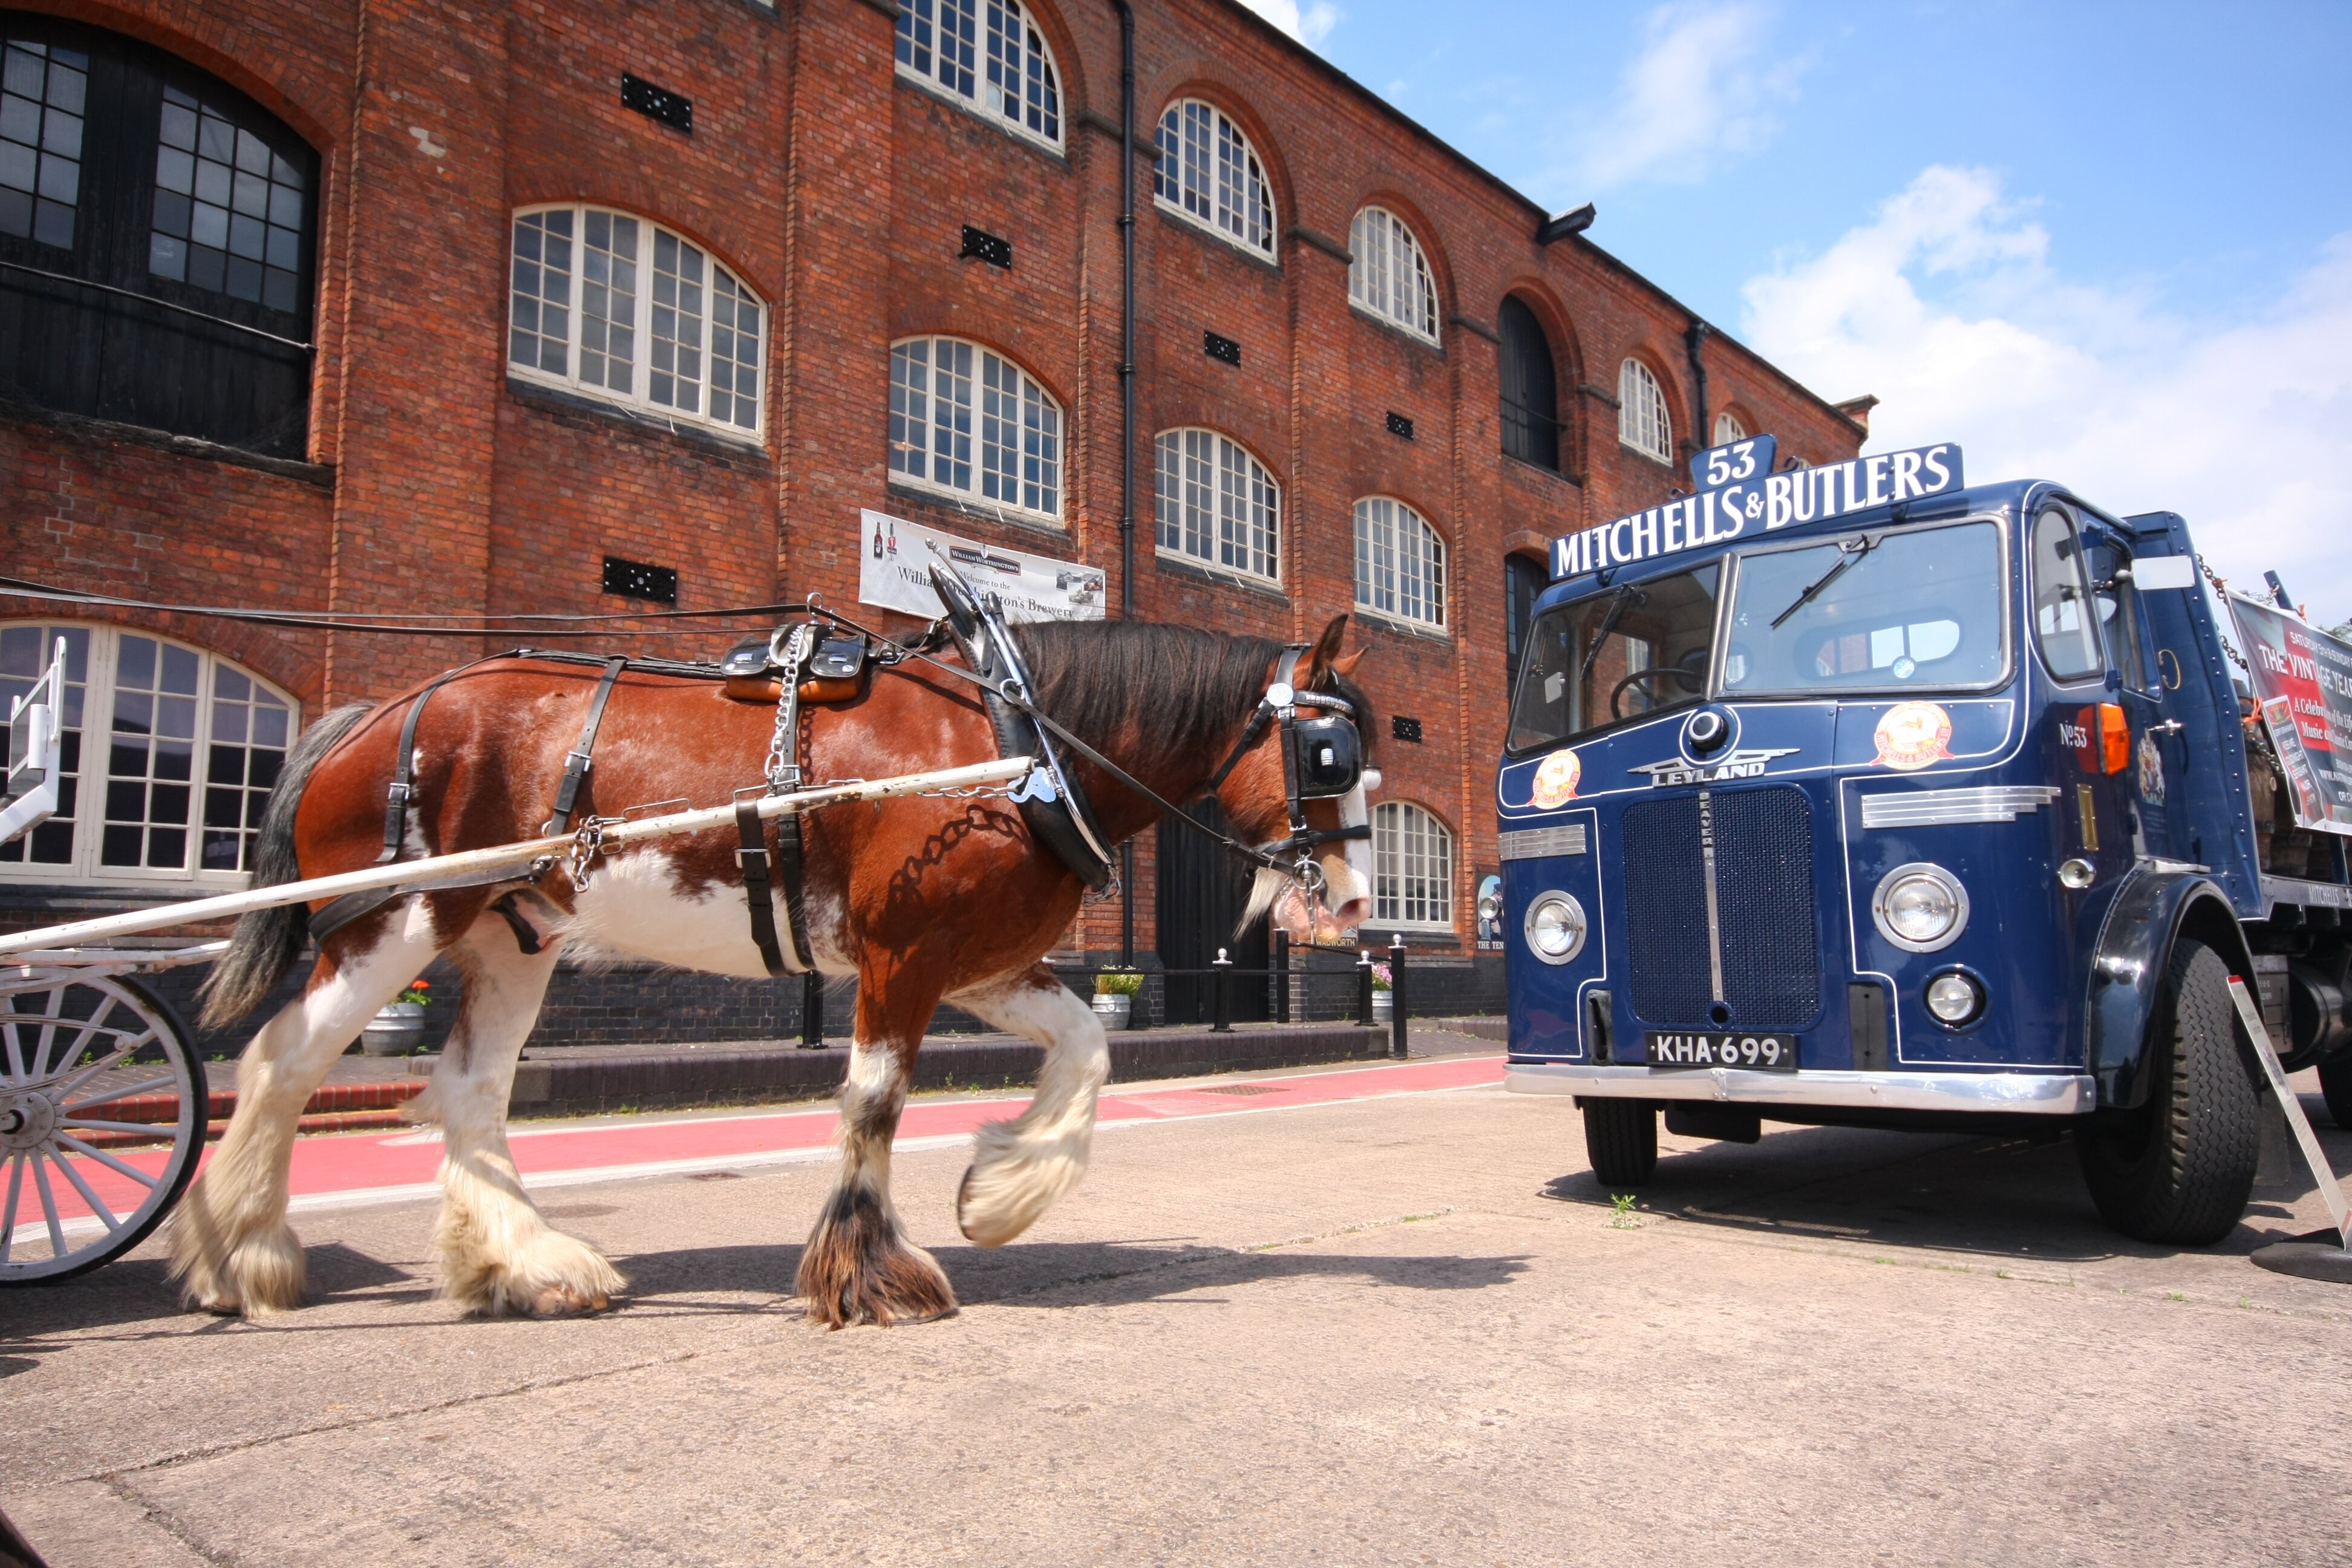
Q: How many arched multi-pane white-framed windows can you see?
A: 11